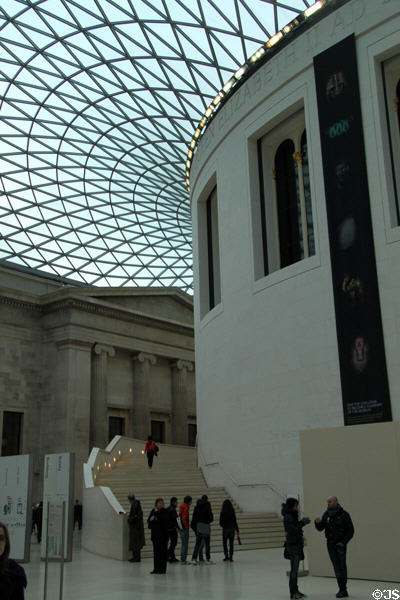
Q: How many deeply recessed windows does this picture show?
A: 3